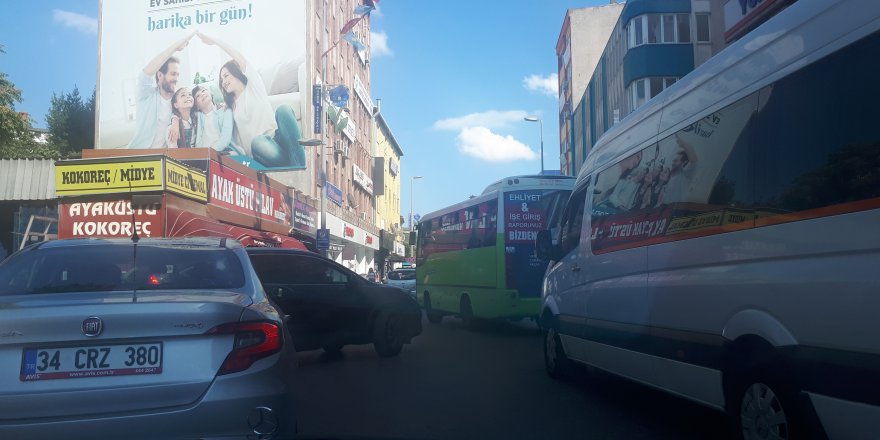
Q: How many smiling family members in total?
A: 4